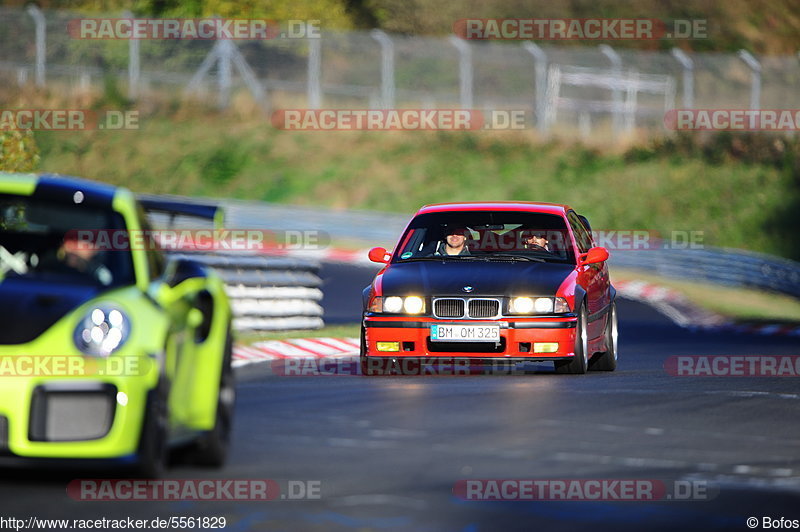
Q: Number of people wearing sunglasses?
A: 1